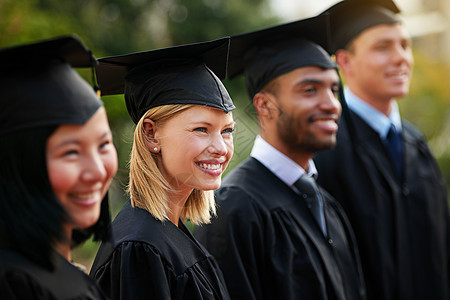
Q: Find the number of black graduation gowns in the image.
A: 4